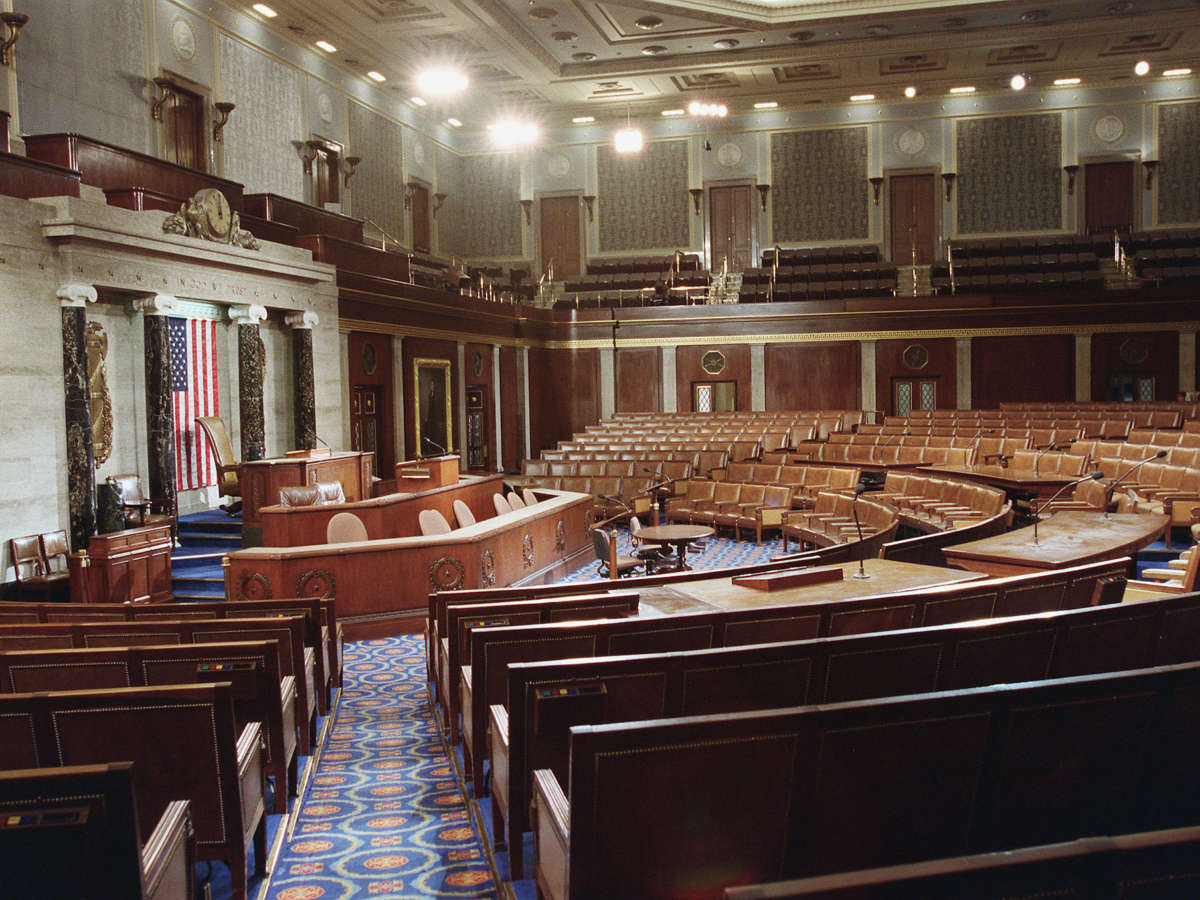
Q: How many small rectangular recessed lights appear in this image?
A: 12